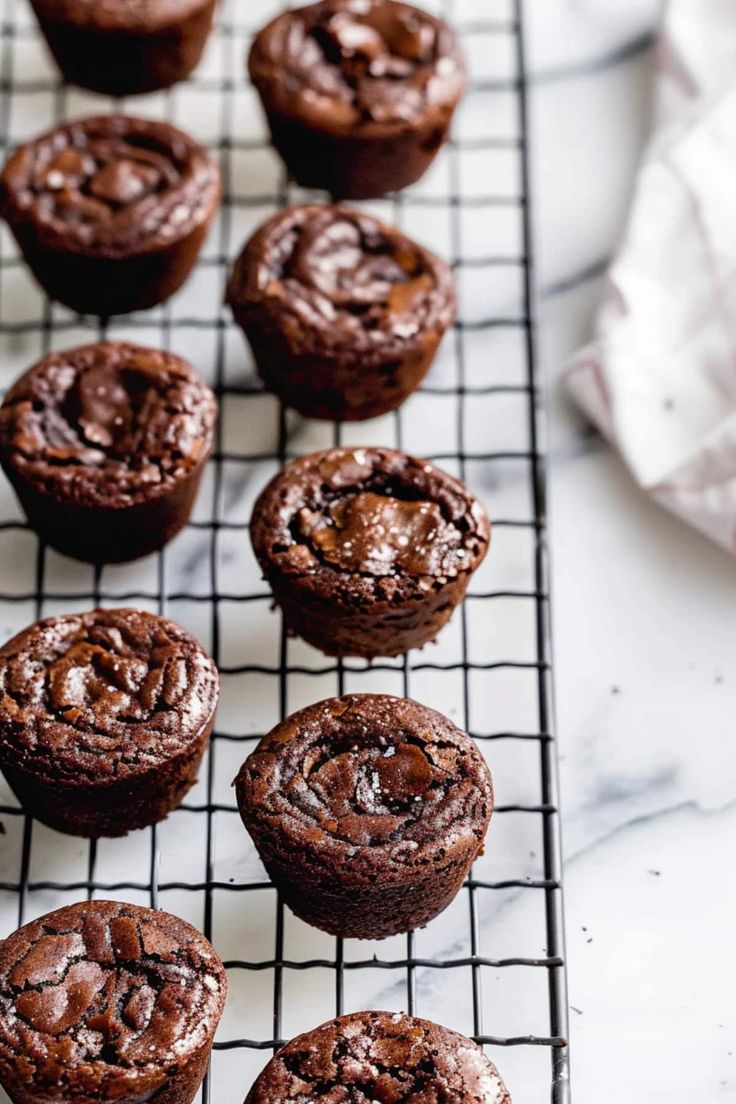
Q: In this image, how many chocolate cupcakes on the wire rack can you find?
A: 10